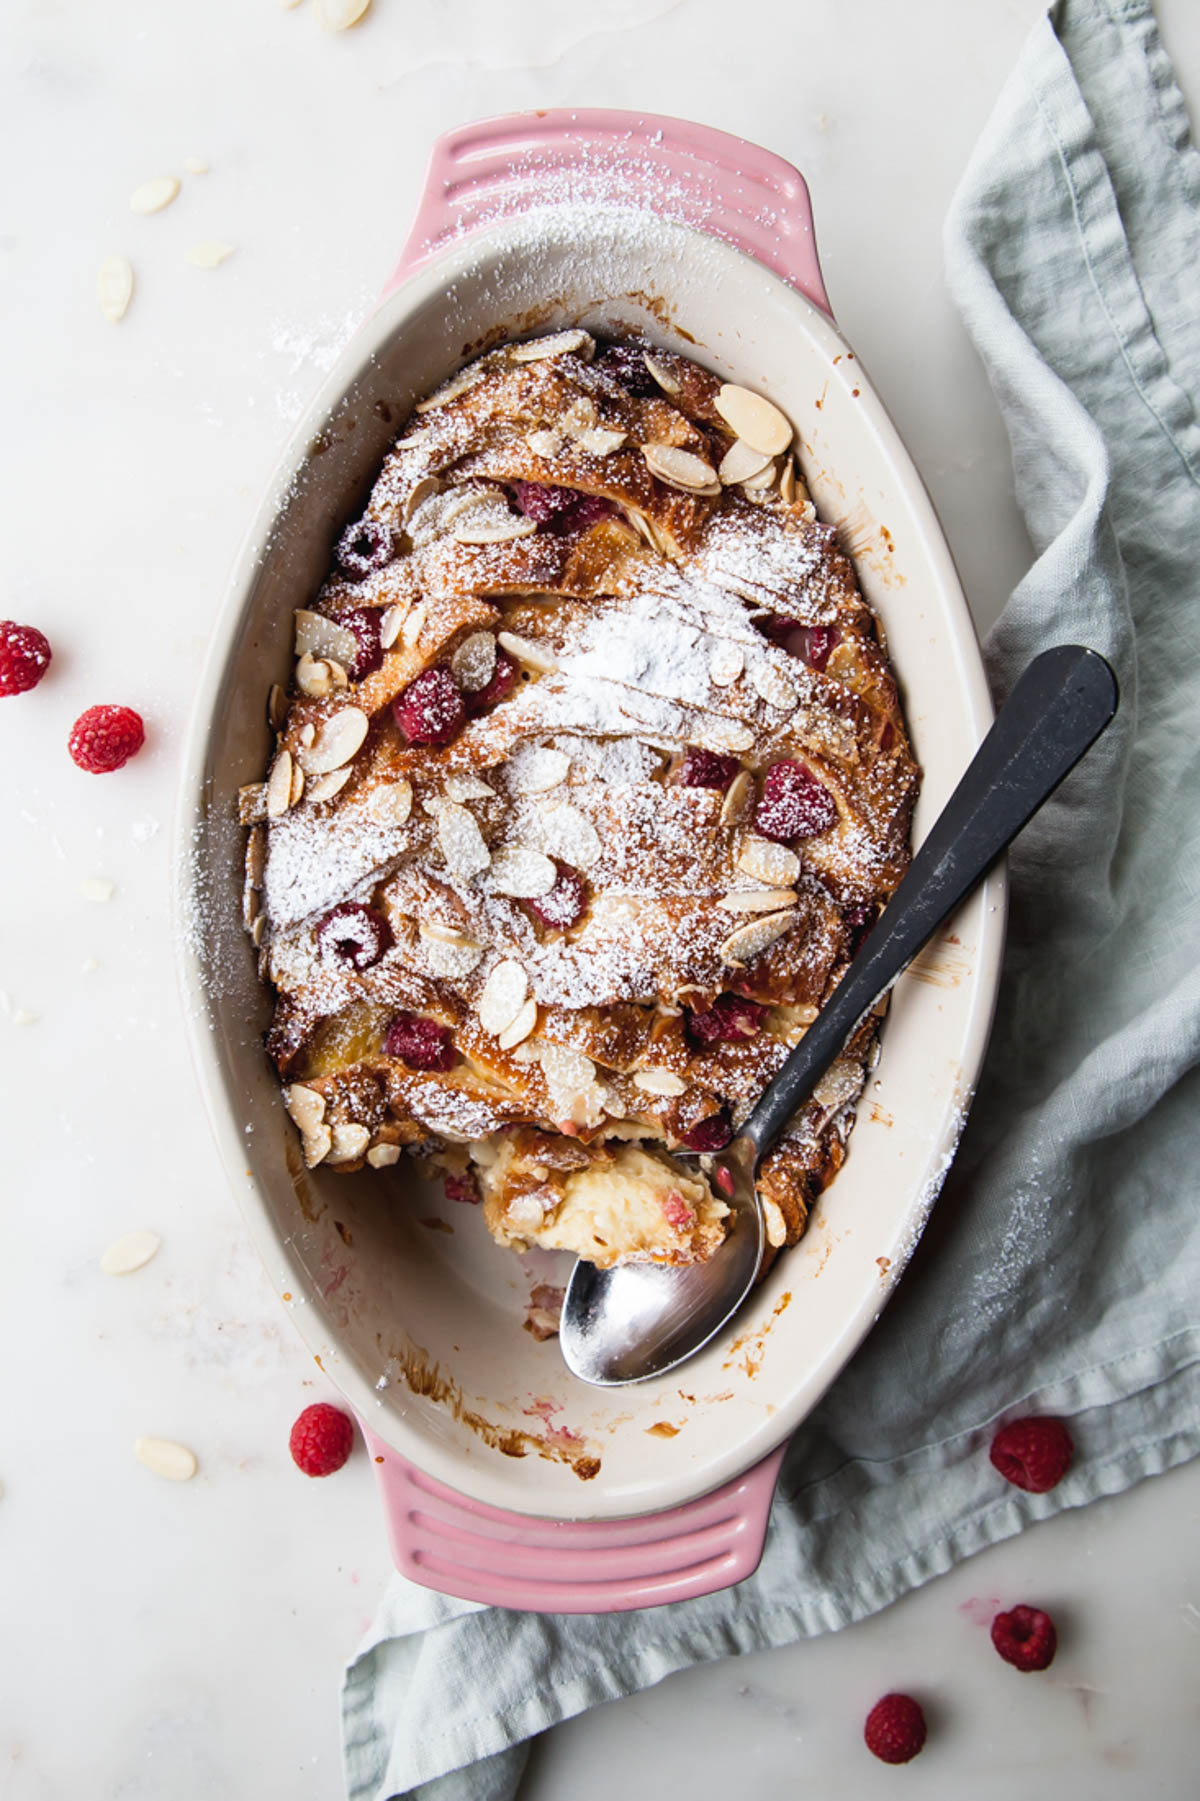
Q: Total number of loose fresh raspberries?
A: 6